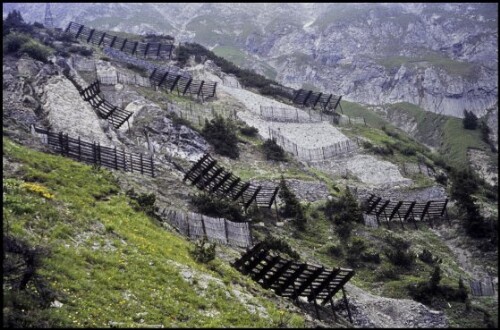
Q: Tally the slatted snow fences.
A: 8